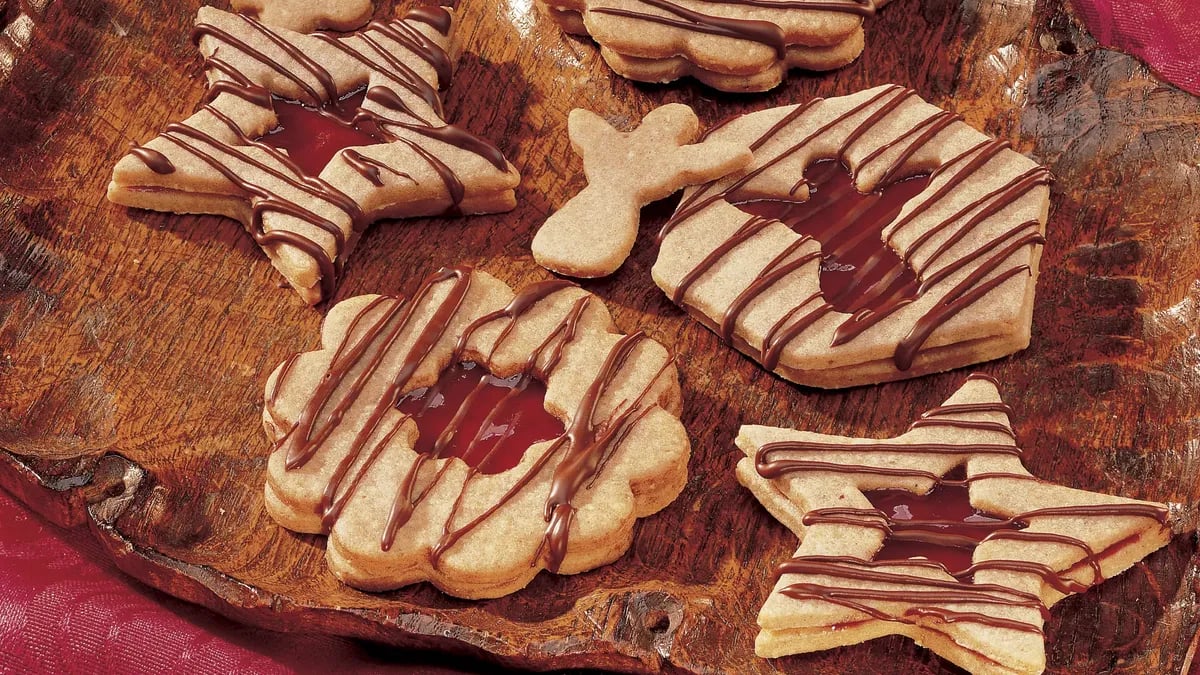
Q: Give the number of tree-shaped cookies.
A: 0